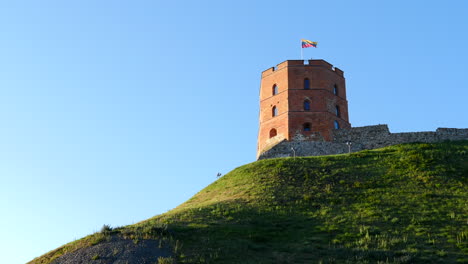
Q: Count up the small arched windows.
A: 9